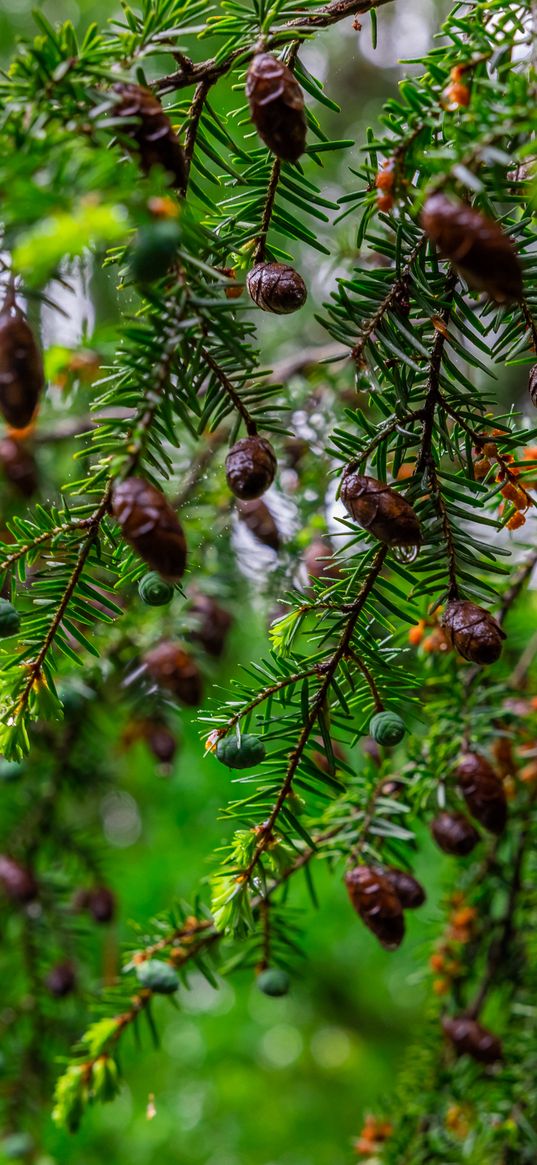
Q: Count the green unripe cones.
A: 7